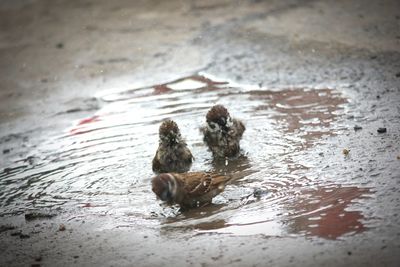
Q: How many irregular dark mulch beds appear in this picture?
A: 0